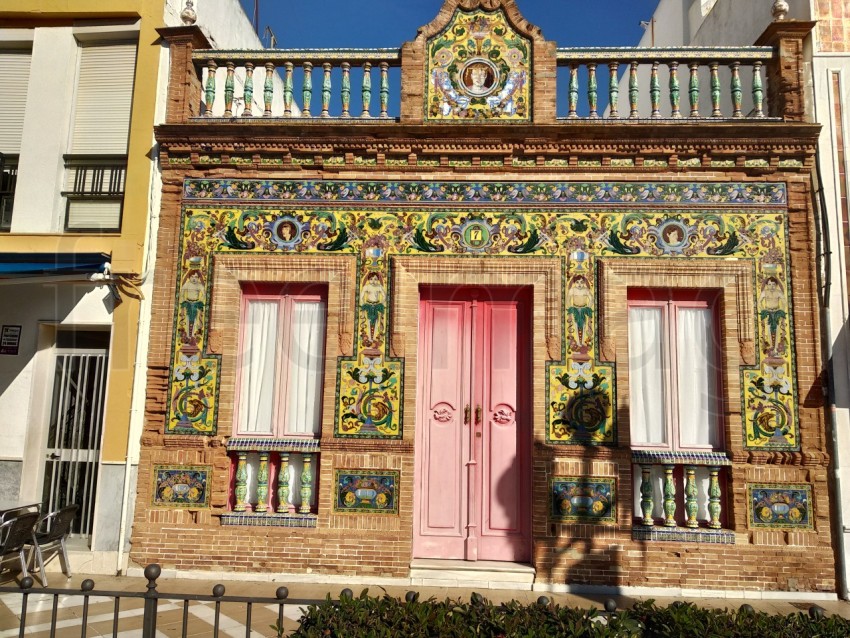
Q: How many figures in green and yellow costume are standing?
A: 4